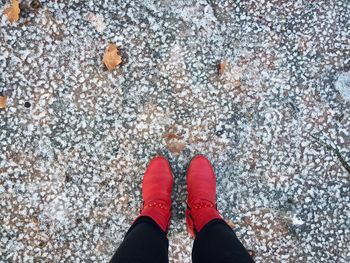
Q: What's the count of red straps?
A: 2